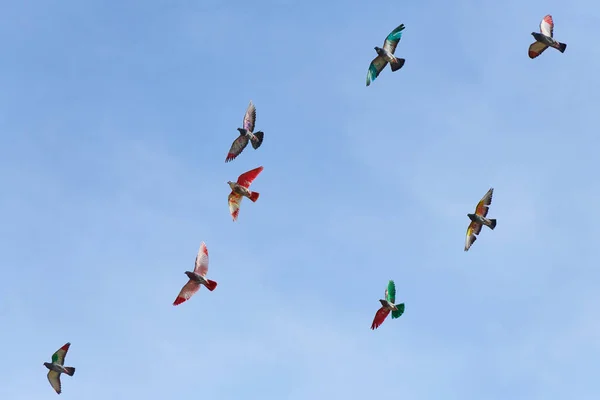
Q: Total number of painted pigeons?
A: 8